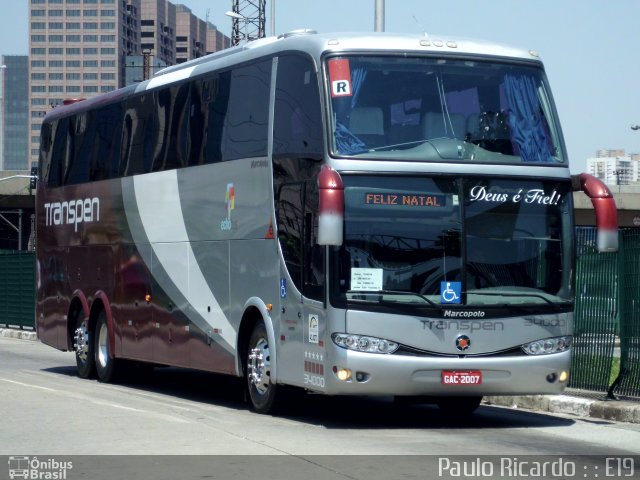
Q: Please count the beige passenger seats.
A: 3